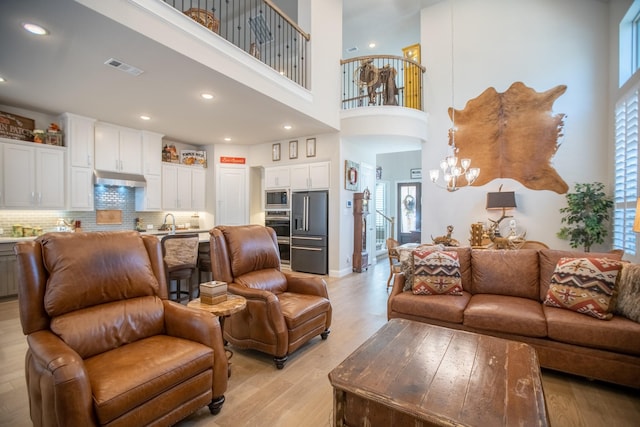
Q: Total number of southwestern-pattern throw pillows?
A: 2